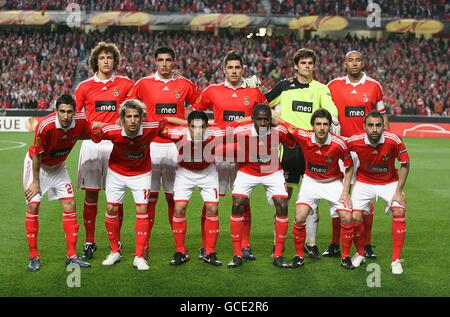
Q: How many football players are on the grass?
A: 11